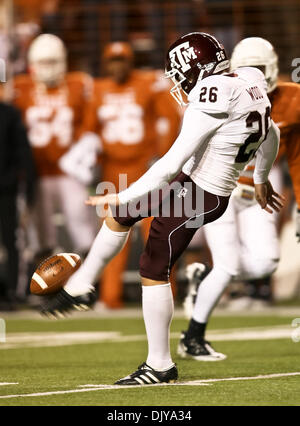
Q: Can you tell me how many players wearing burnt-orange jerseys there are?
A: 3